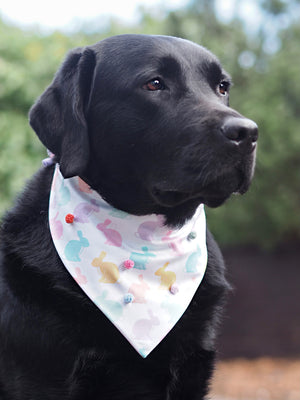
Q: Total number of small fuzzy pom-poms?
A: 5